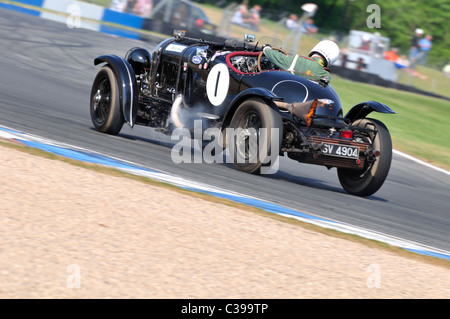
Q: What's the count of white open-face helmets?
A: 1